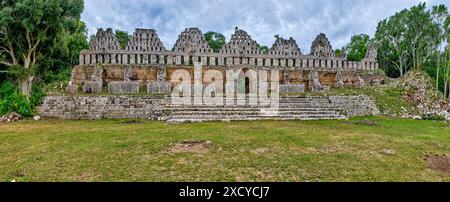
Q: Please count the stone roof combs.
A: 7